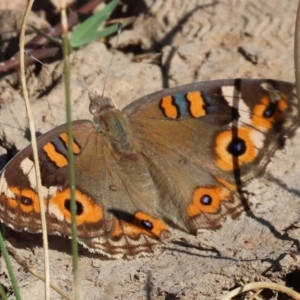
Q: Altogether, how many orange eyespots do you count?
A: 6